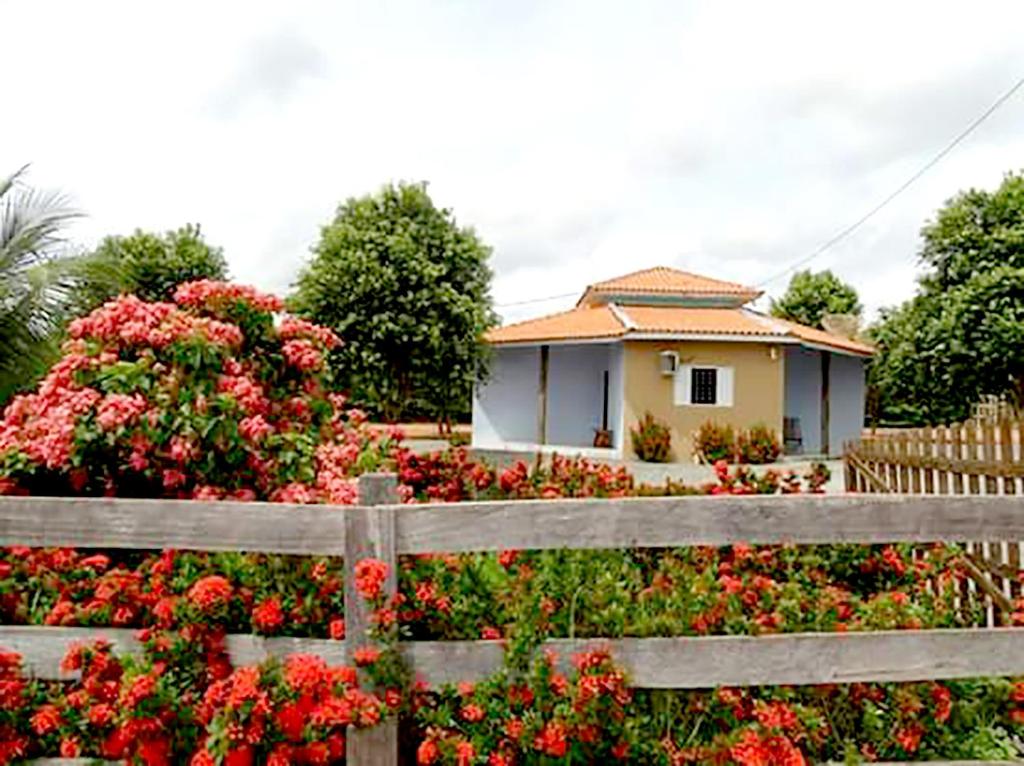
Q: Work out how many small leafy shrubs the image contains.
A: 3